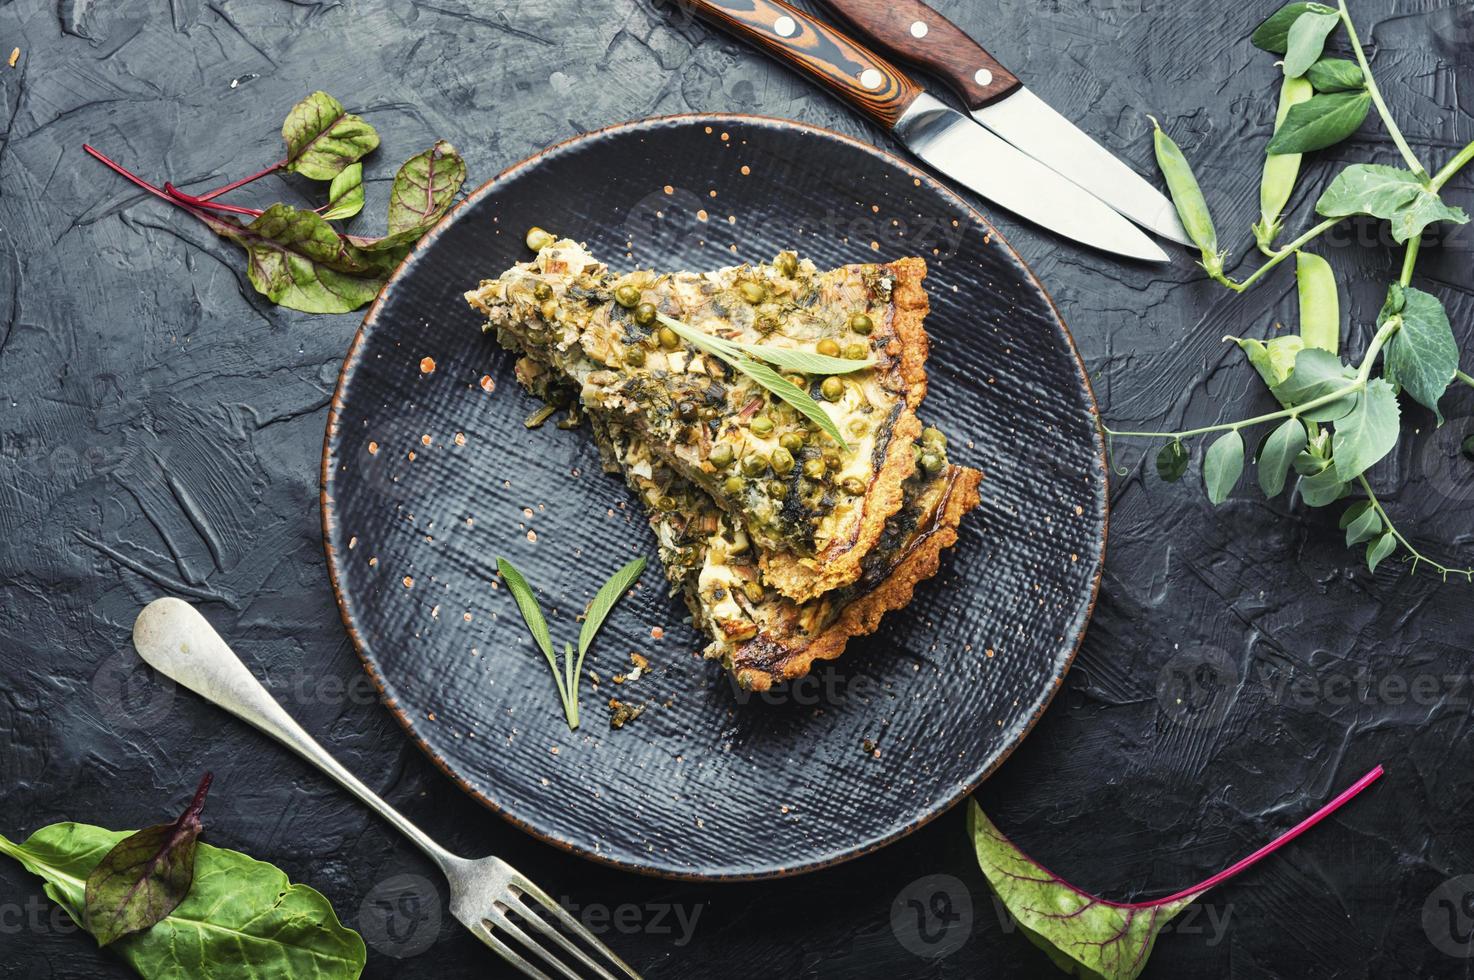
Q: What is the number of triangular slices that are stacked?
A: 2